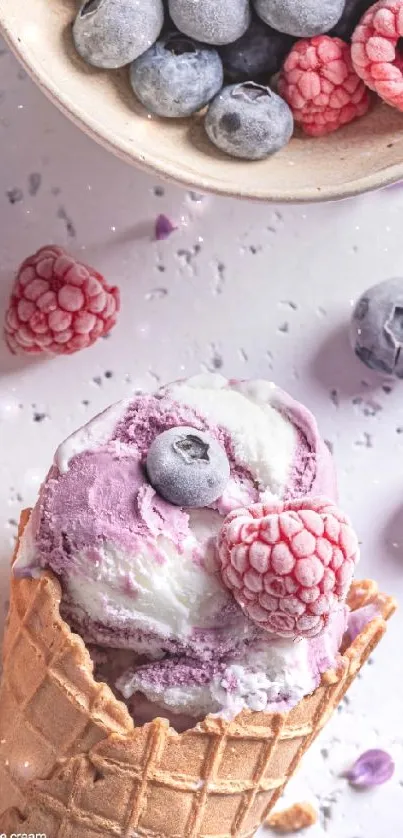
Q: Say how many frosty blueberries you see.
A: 7